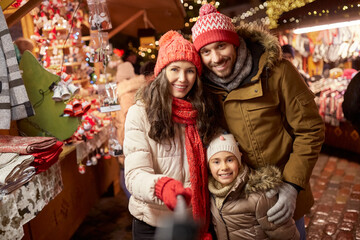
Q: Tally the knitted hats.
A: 3